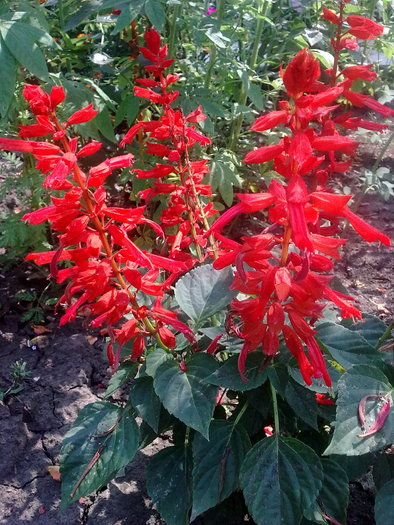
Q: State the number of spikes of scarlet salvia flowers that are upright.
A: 4